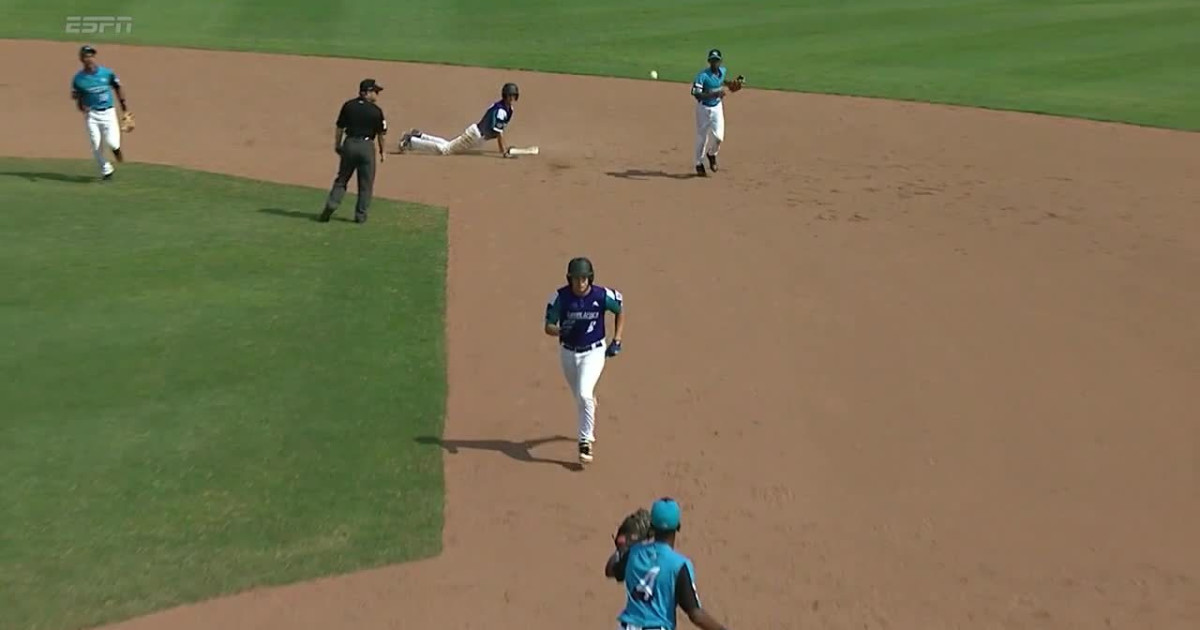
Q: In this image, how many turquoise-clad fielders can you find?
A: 3